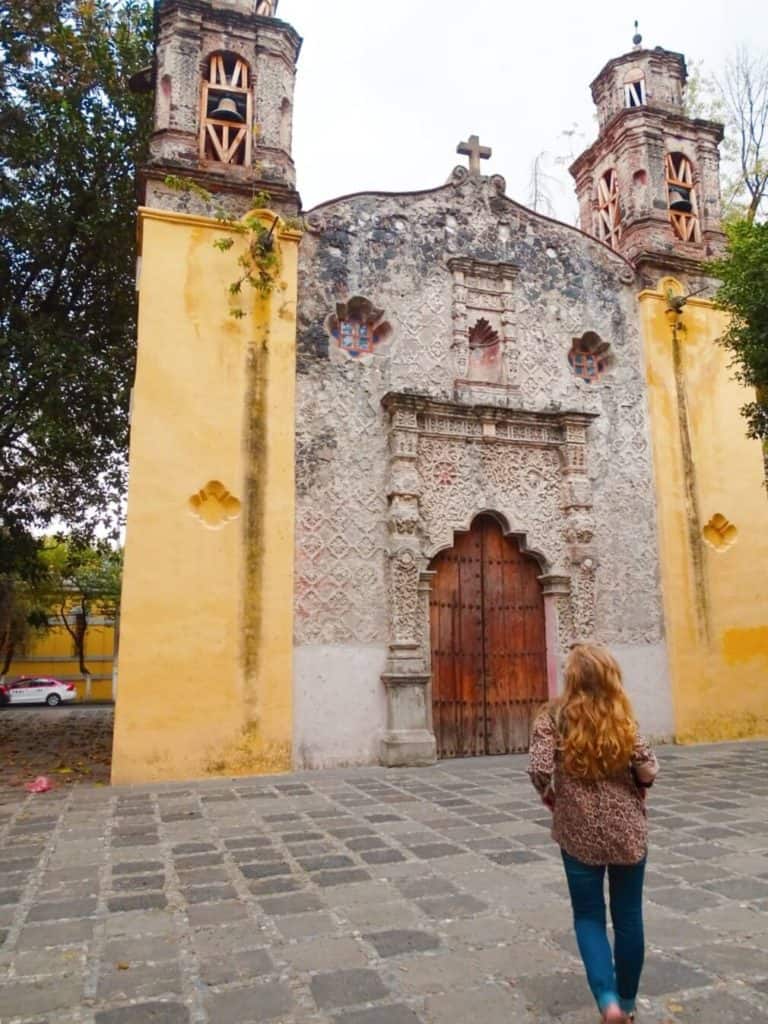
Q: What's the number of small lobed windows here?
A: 2